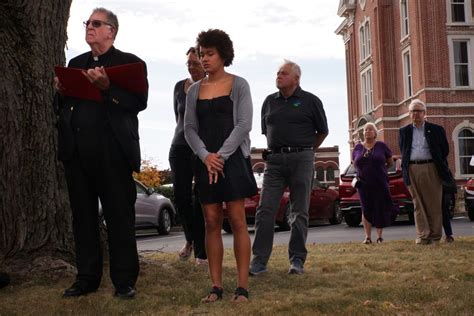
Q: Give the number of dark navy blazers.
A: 1